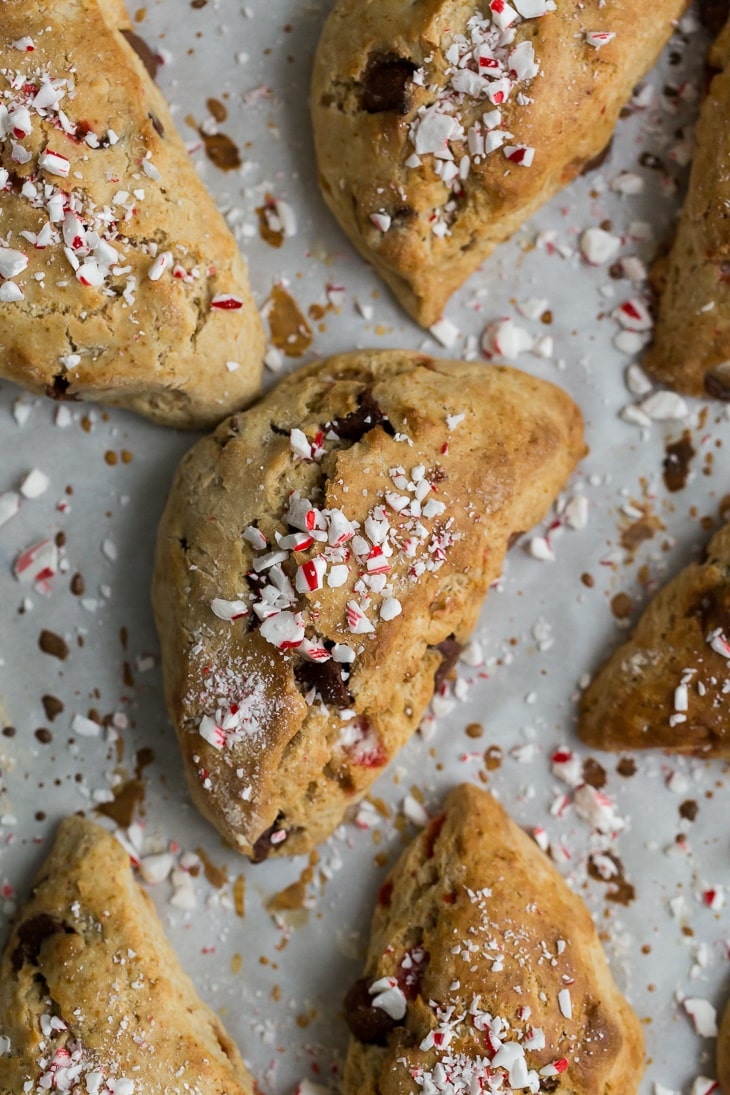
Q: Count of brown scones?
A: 7